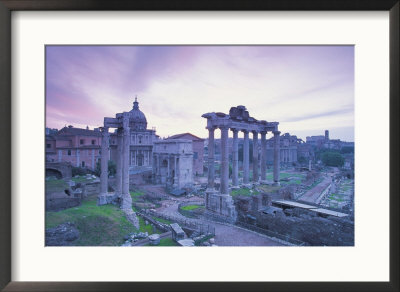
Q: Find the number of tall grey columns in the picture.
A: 10